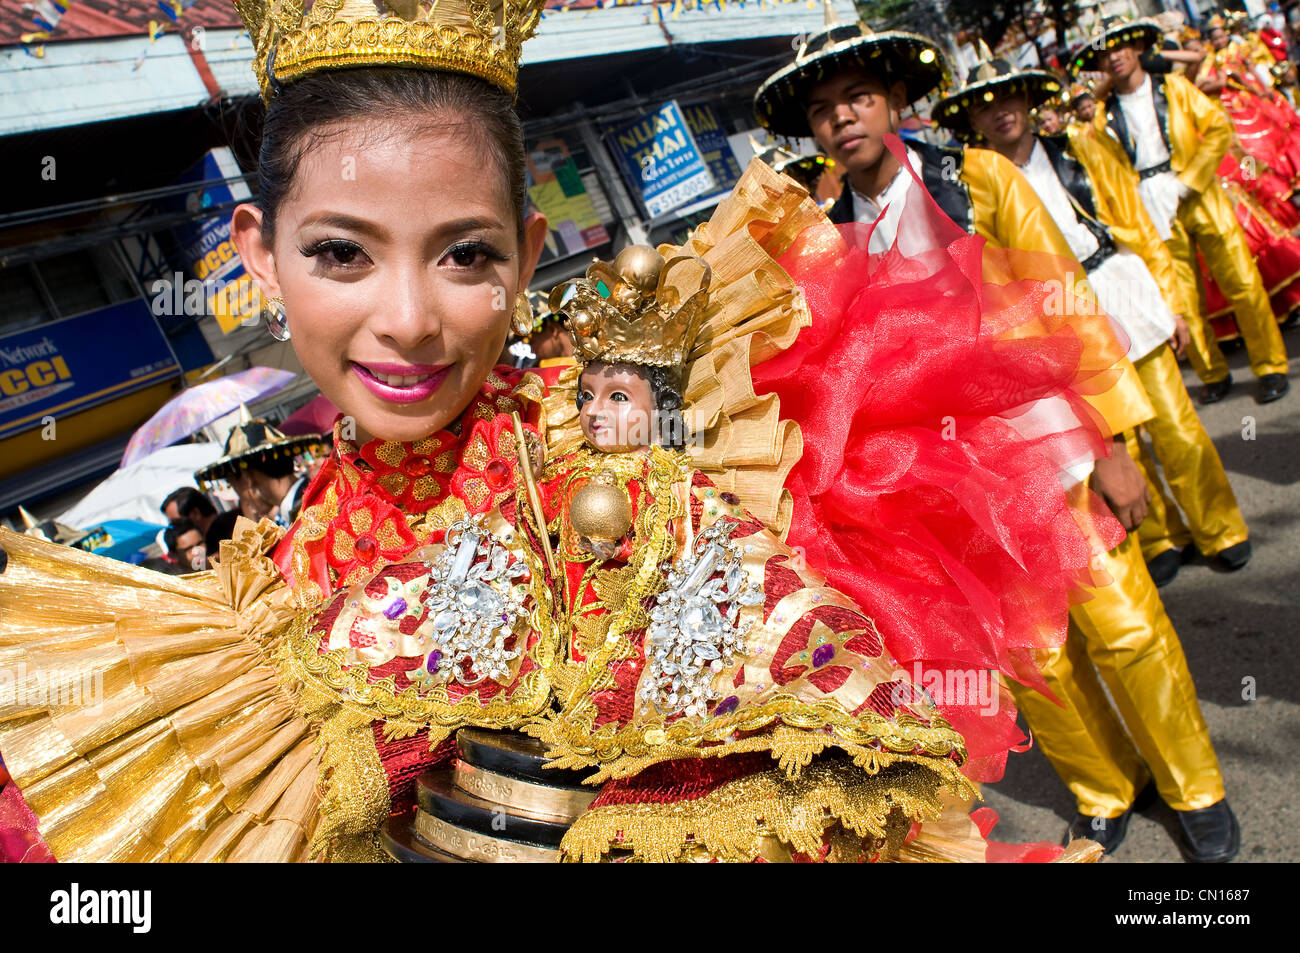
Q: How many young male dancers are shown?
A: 3